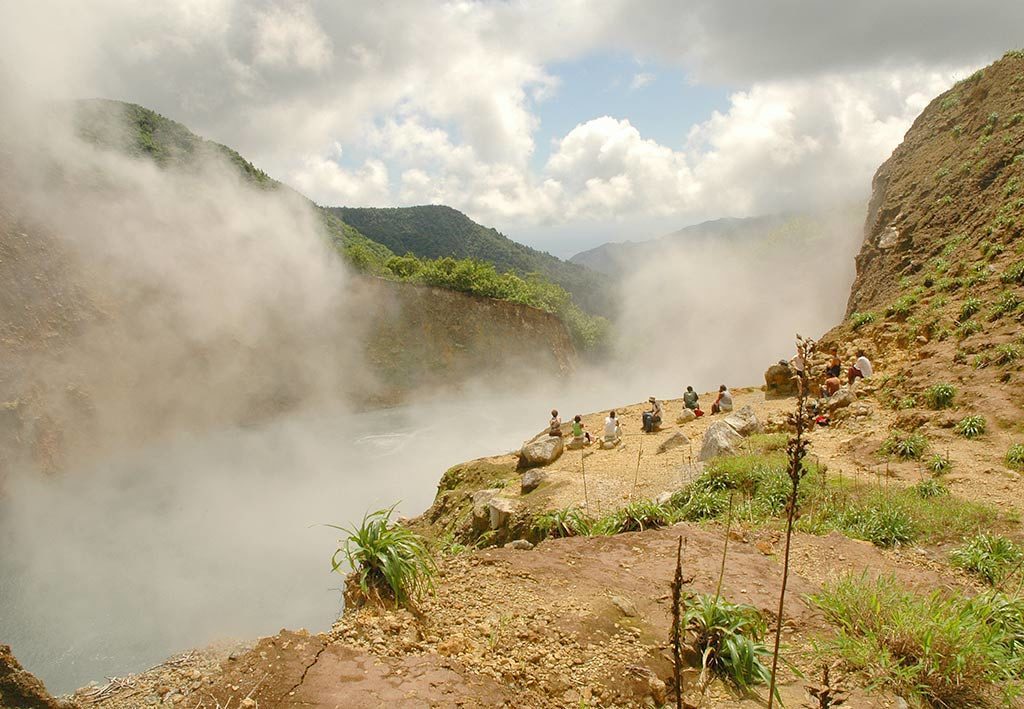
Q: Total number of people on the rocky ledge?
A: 10